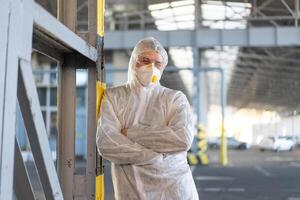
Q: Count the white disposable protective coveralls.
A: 1